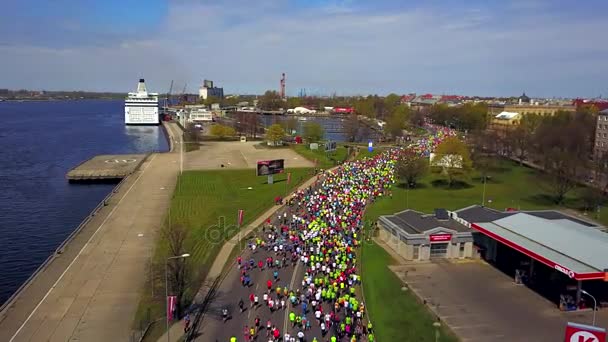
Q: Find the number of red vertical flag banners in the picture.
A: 3